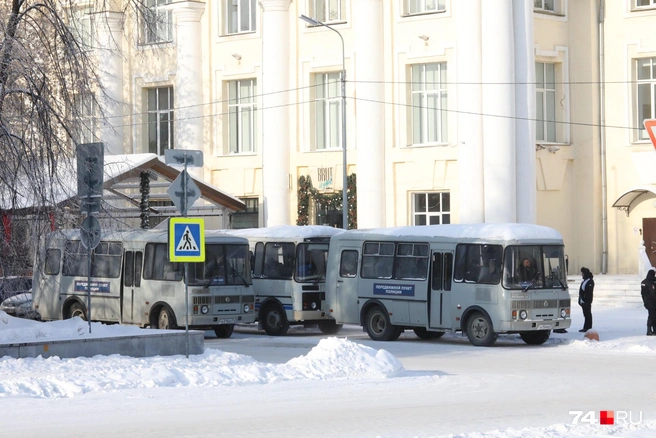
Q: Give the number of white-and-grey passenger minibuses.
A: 3